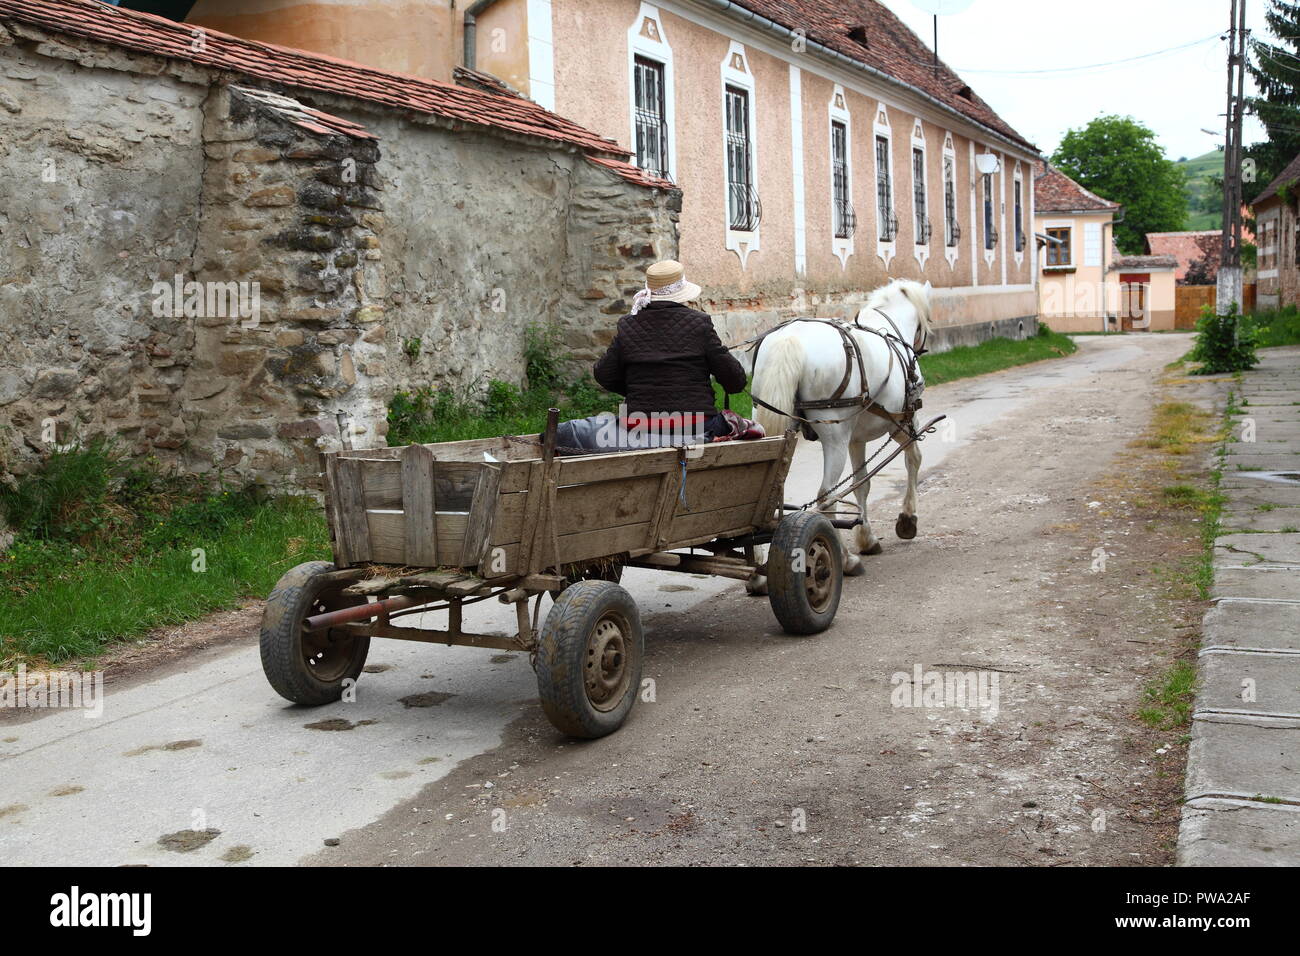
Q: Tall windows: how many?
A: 8